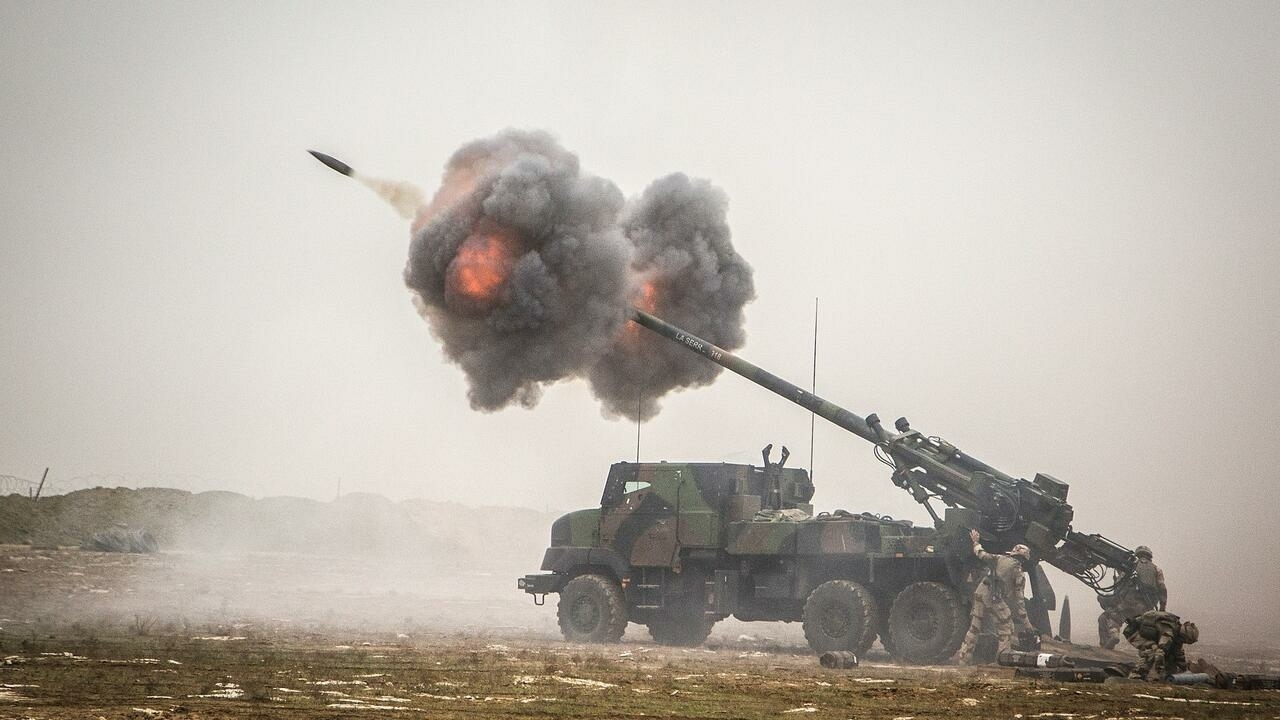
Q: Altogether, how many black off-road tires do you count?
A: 4